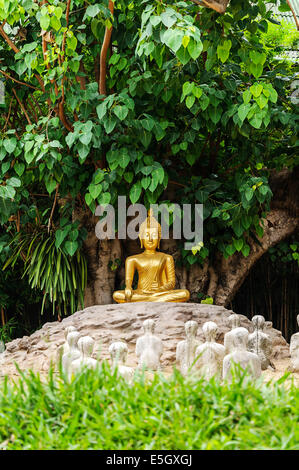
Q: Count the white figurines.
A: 11